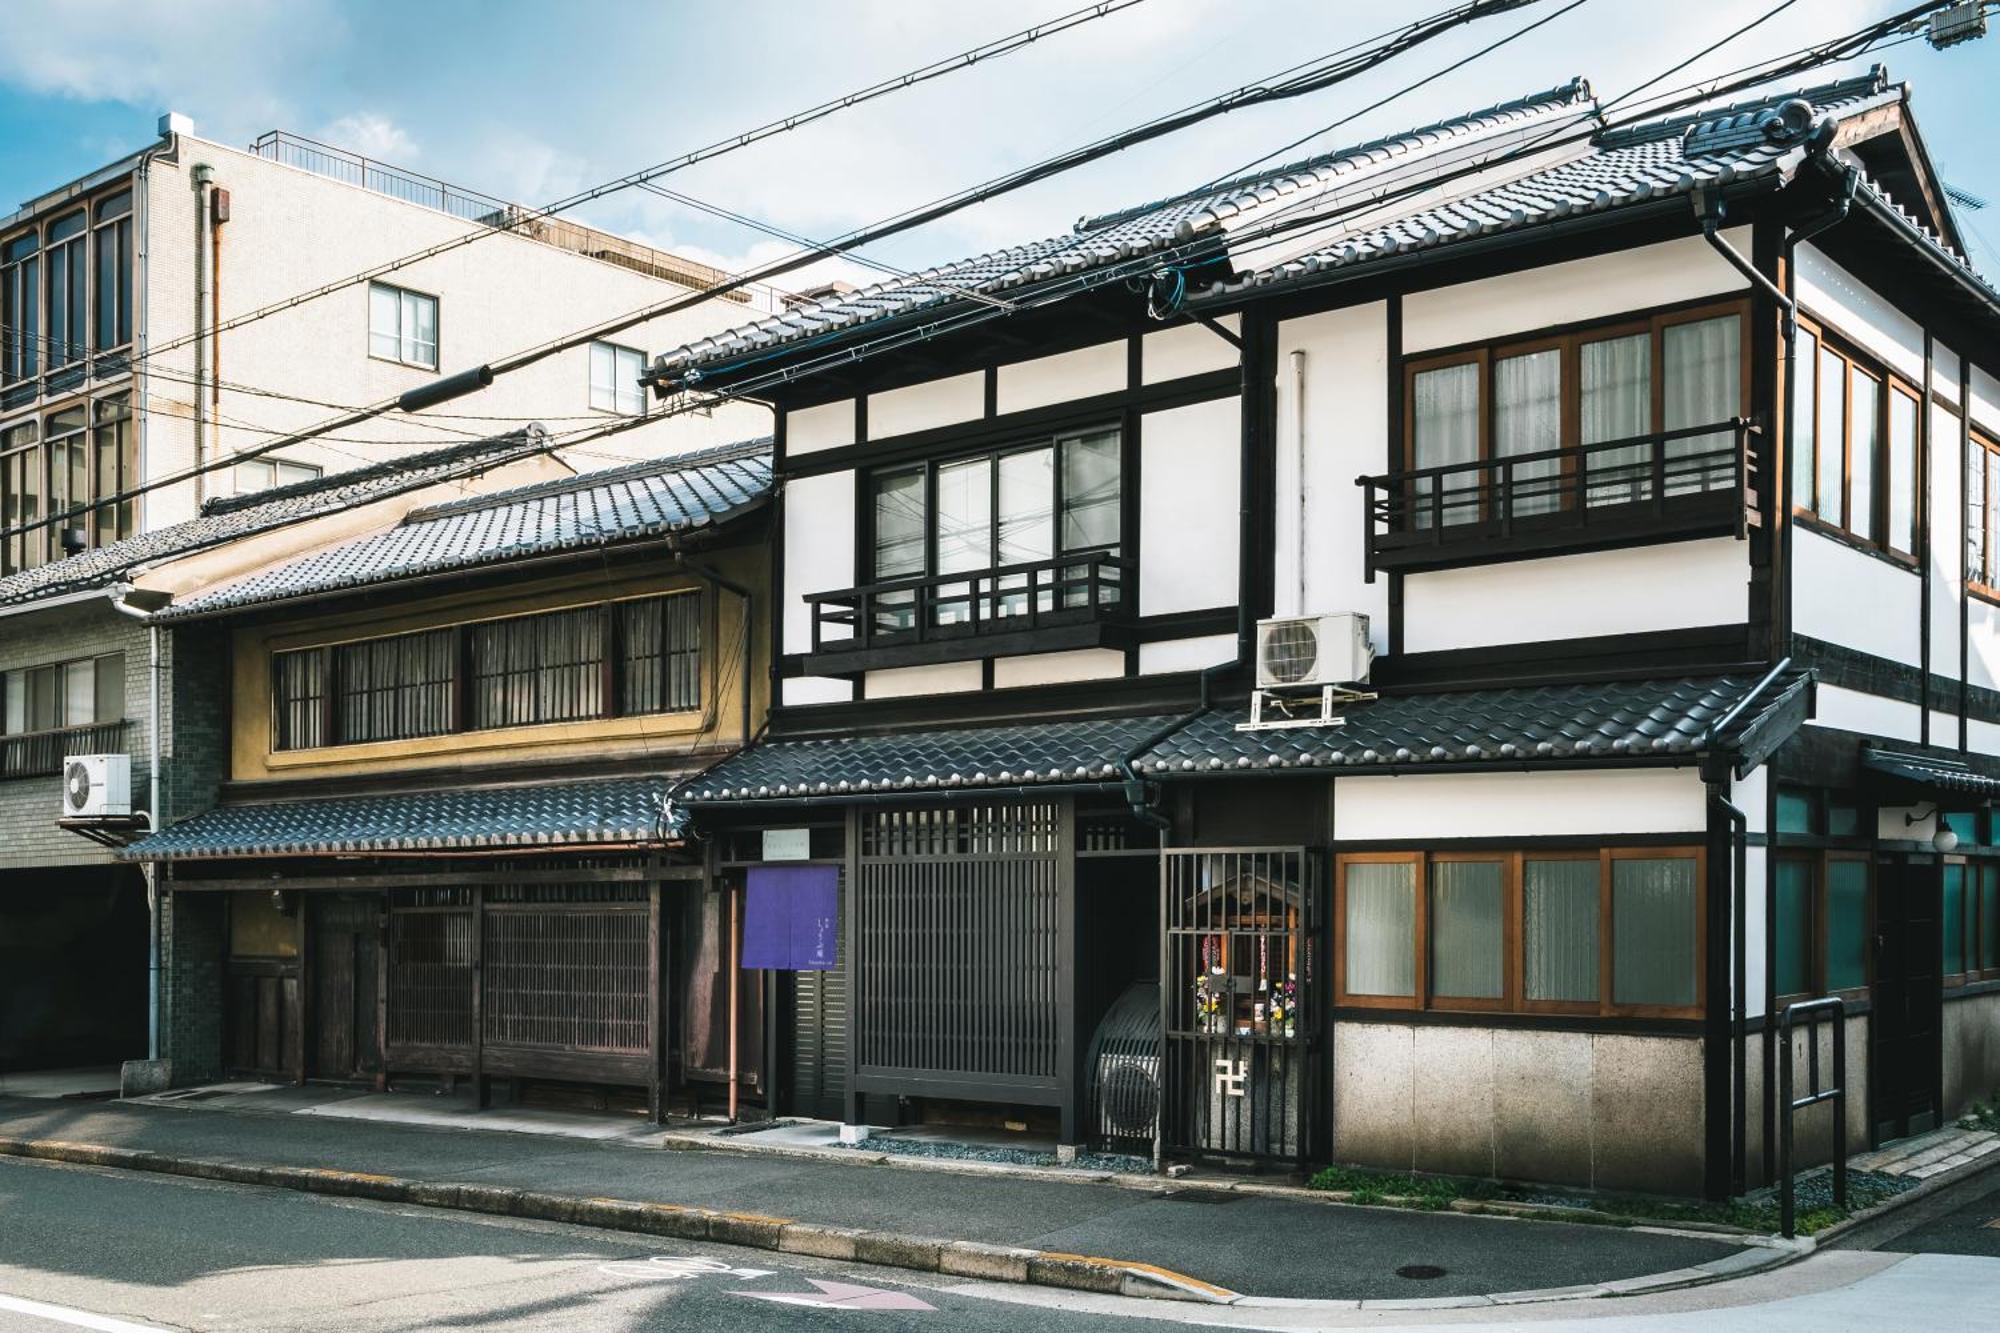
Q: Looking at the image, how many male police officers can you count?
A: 0